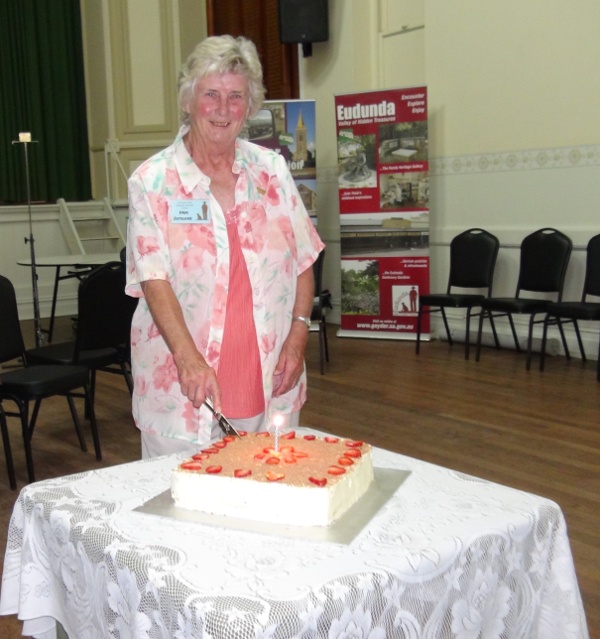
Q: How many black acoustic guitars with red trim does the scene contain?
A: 0